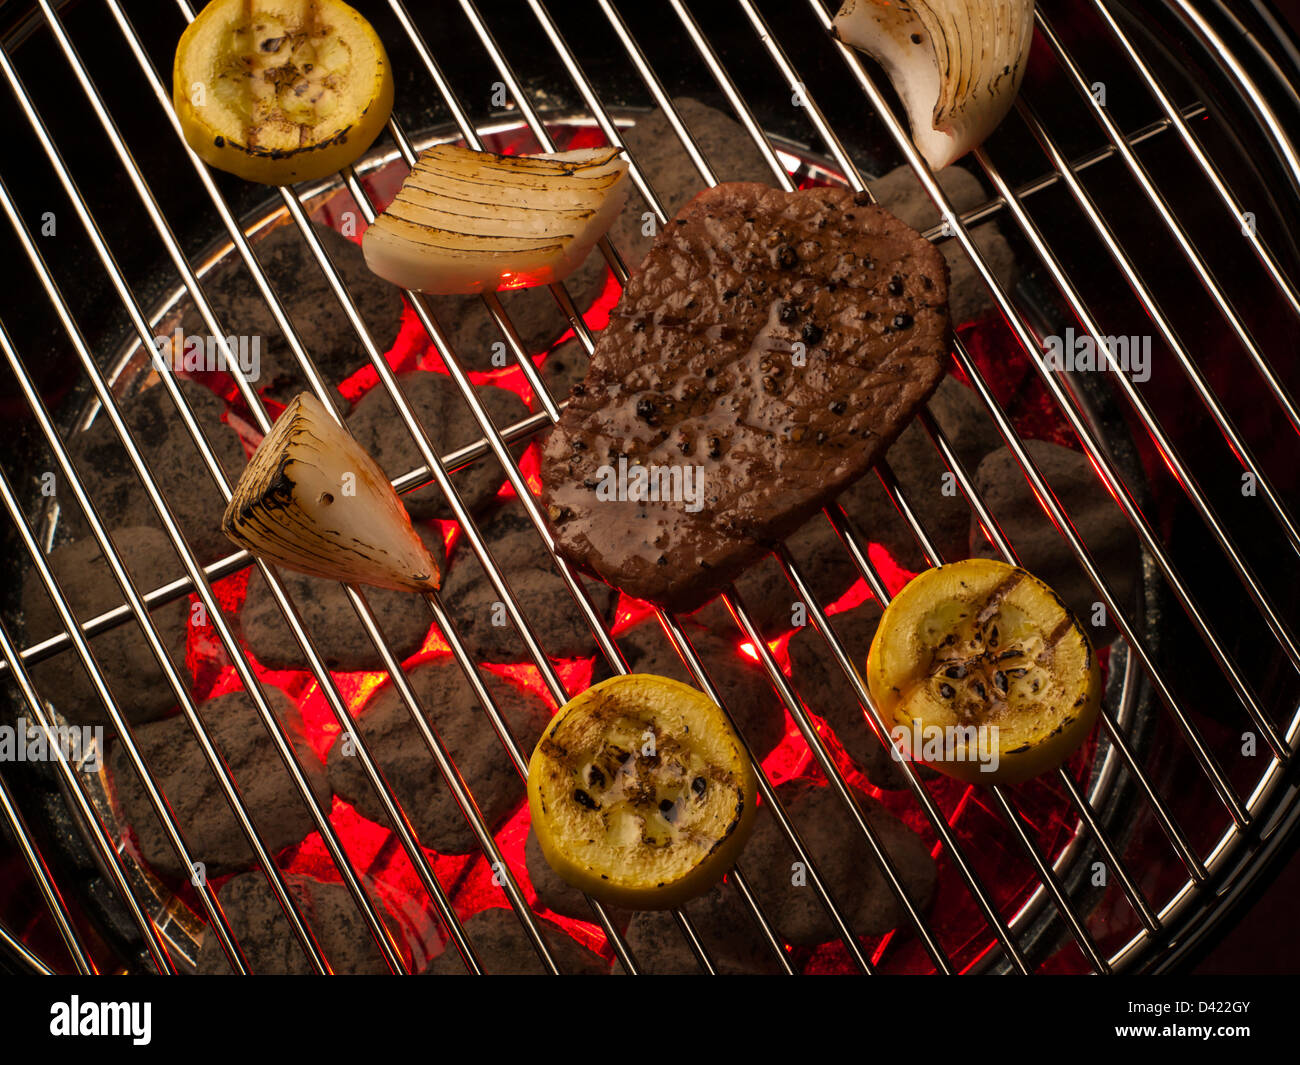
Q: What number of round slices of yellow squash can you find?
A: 3